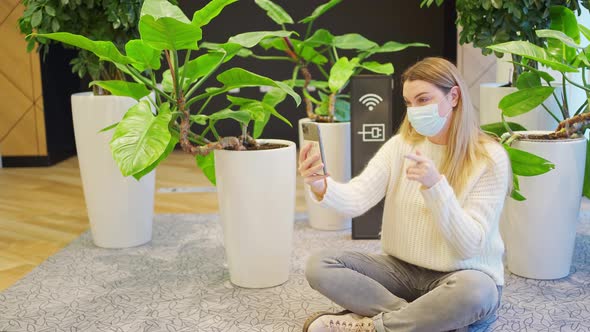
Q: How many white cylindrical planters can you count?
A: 5